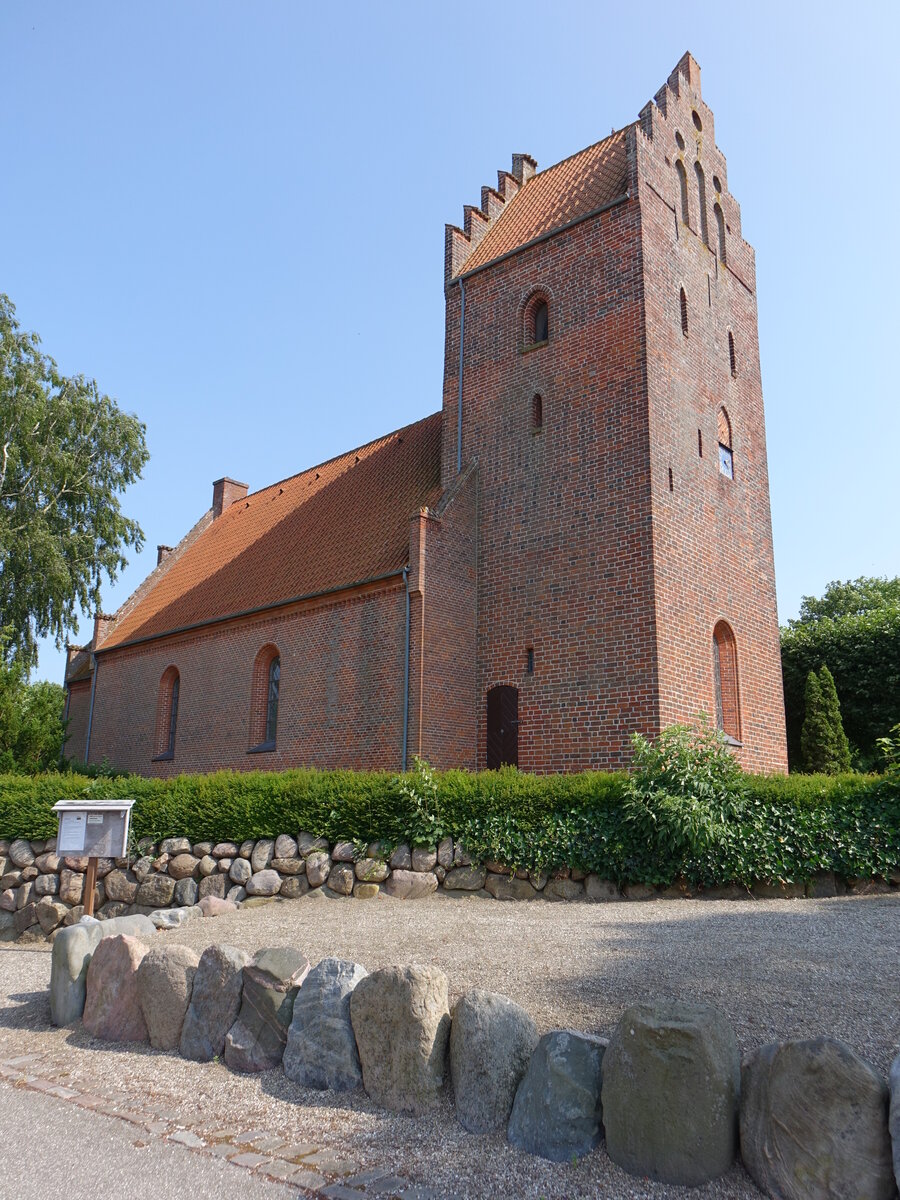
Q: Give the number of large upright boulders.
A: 12